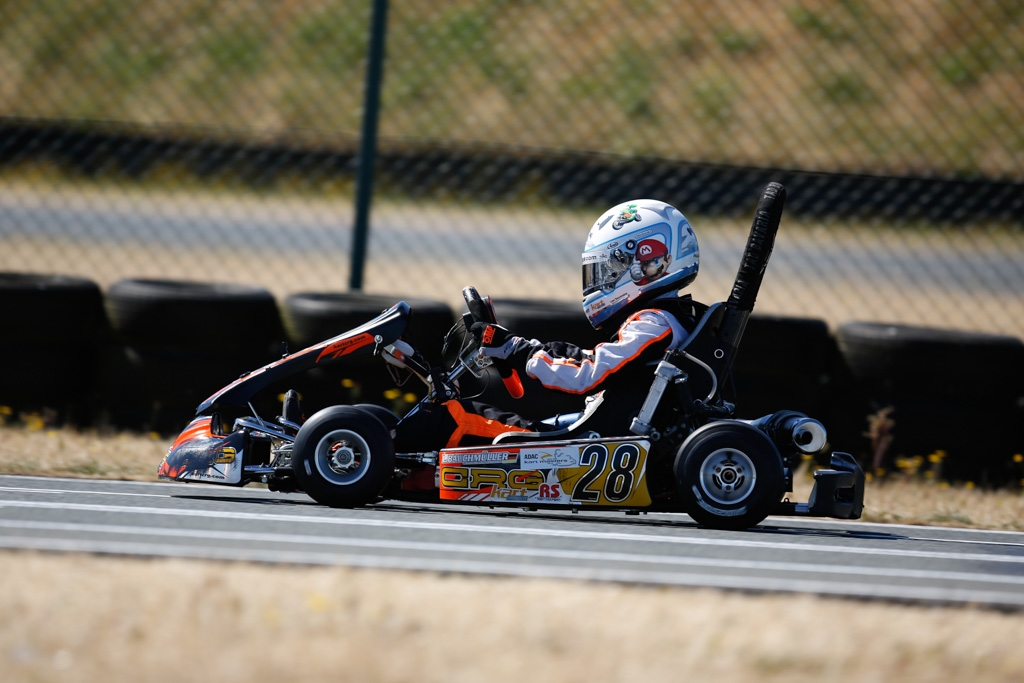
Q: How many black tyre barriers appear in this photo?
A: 6